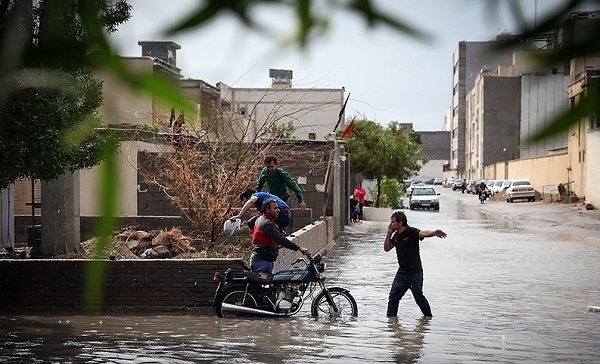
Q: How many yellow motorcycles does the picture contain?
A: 0